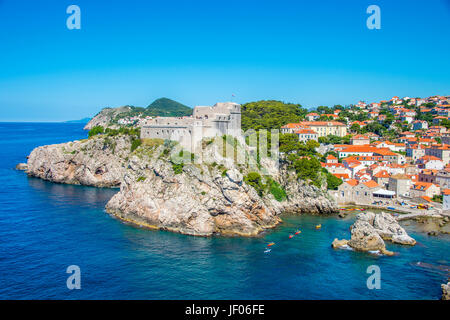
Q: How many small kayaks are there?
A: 5